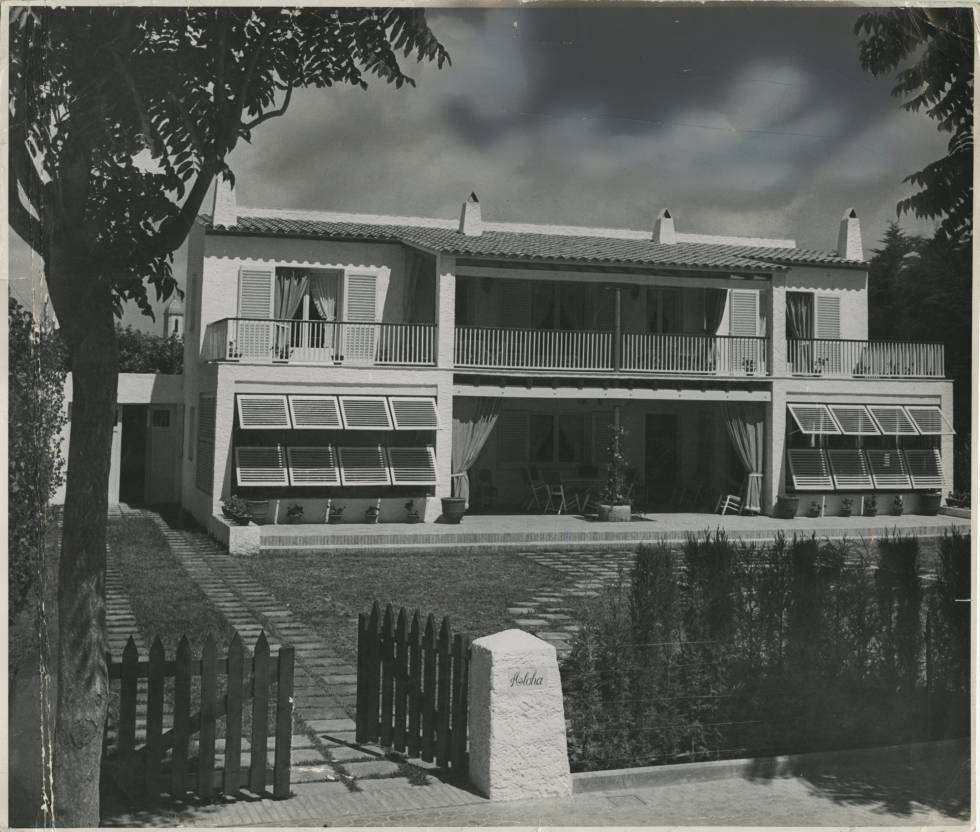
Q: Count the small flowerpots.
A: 8